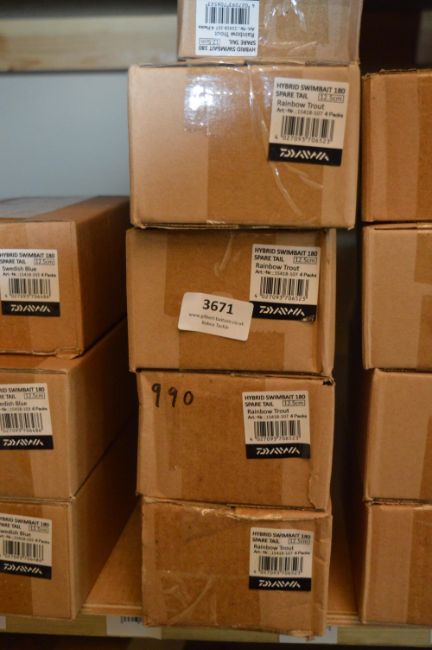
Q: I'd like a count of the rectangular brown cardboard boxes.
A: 12